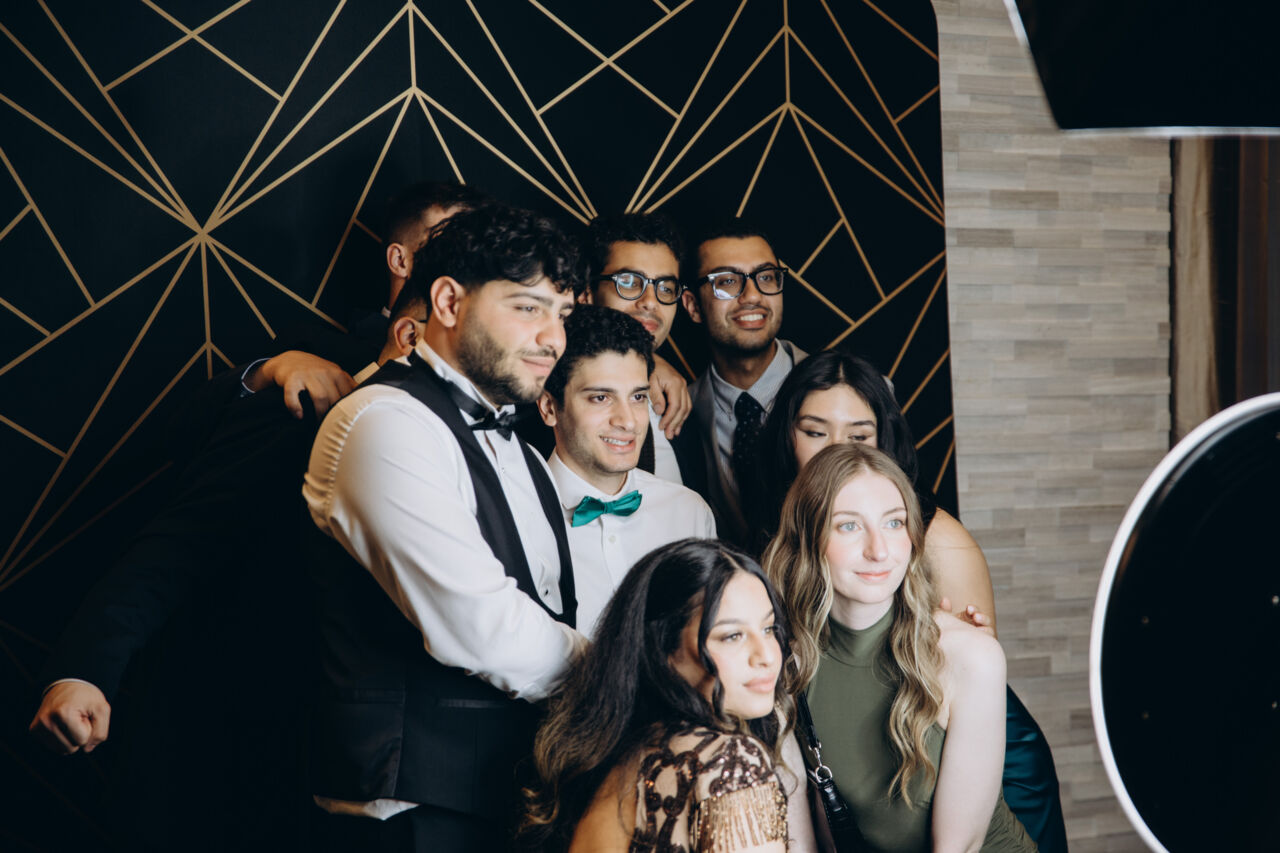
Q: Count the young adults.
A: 9